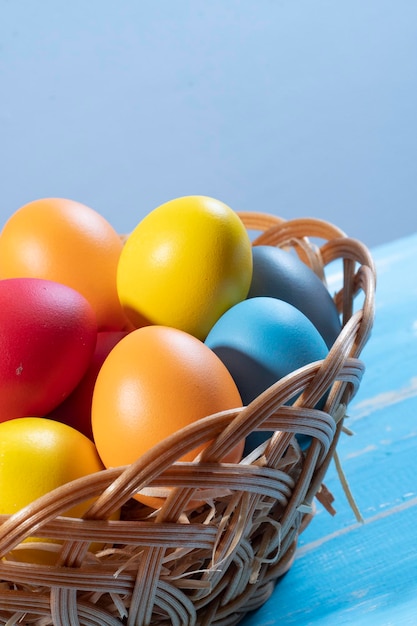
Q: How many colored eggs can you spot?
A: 8